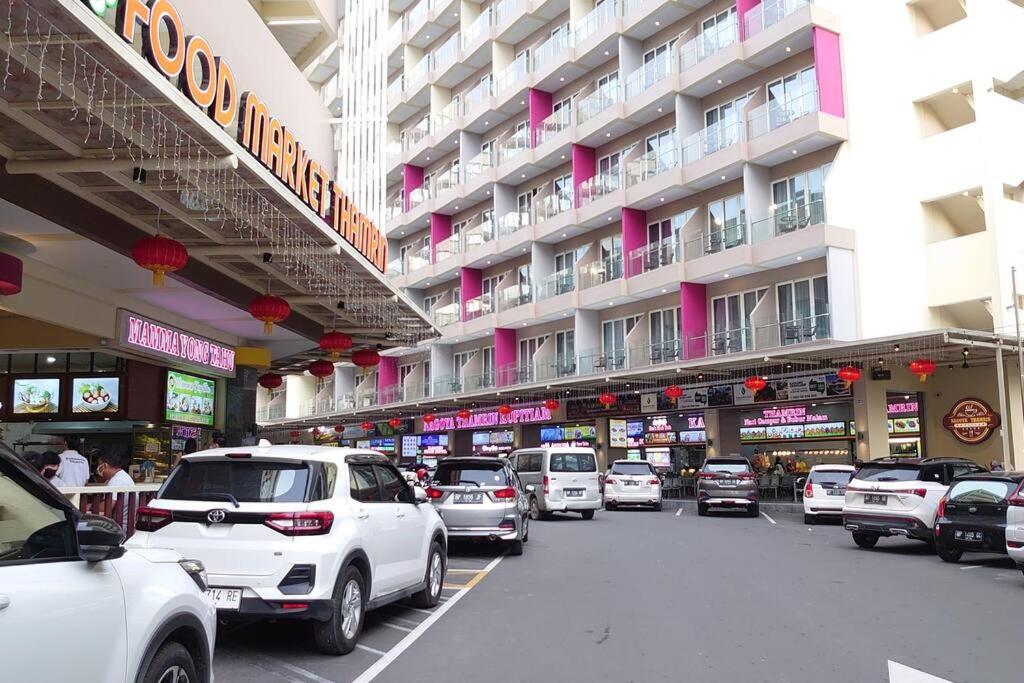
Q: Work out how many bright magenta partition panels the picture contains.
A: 11